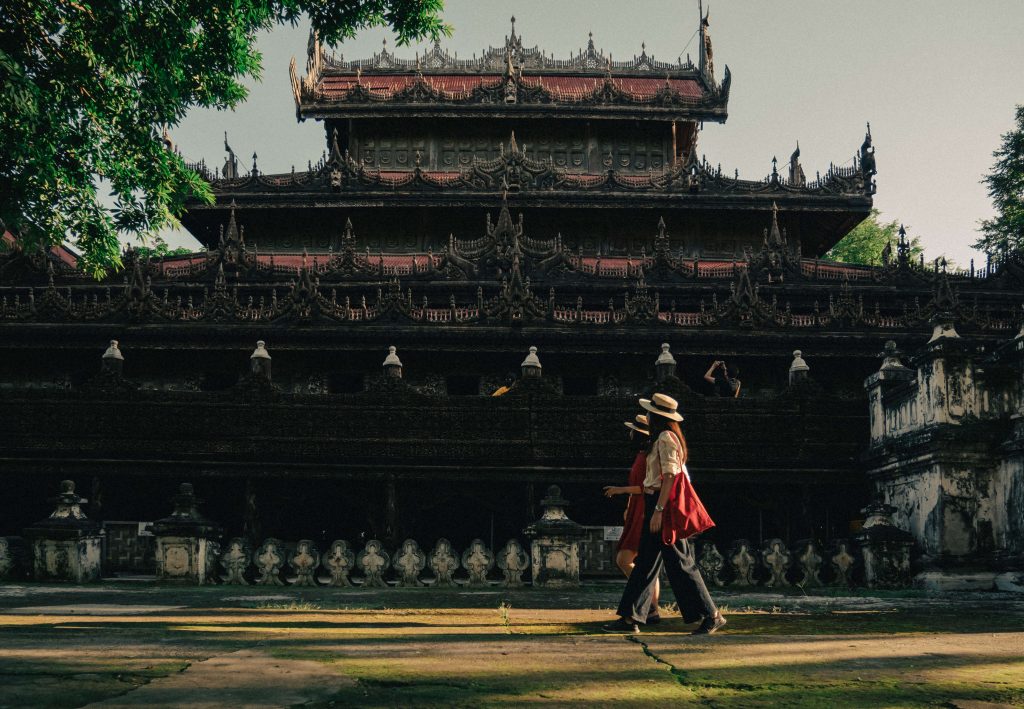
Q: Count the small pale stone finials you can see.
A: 6